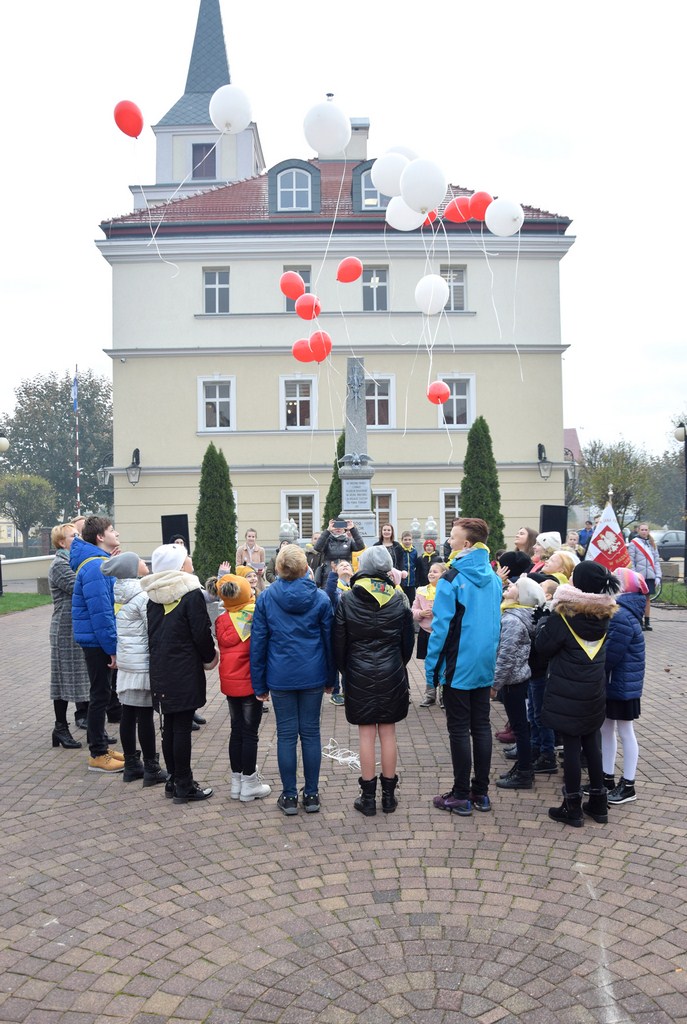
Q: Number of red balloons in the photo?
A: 10